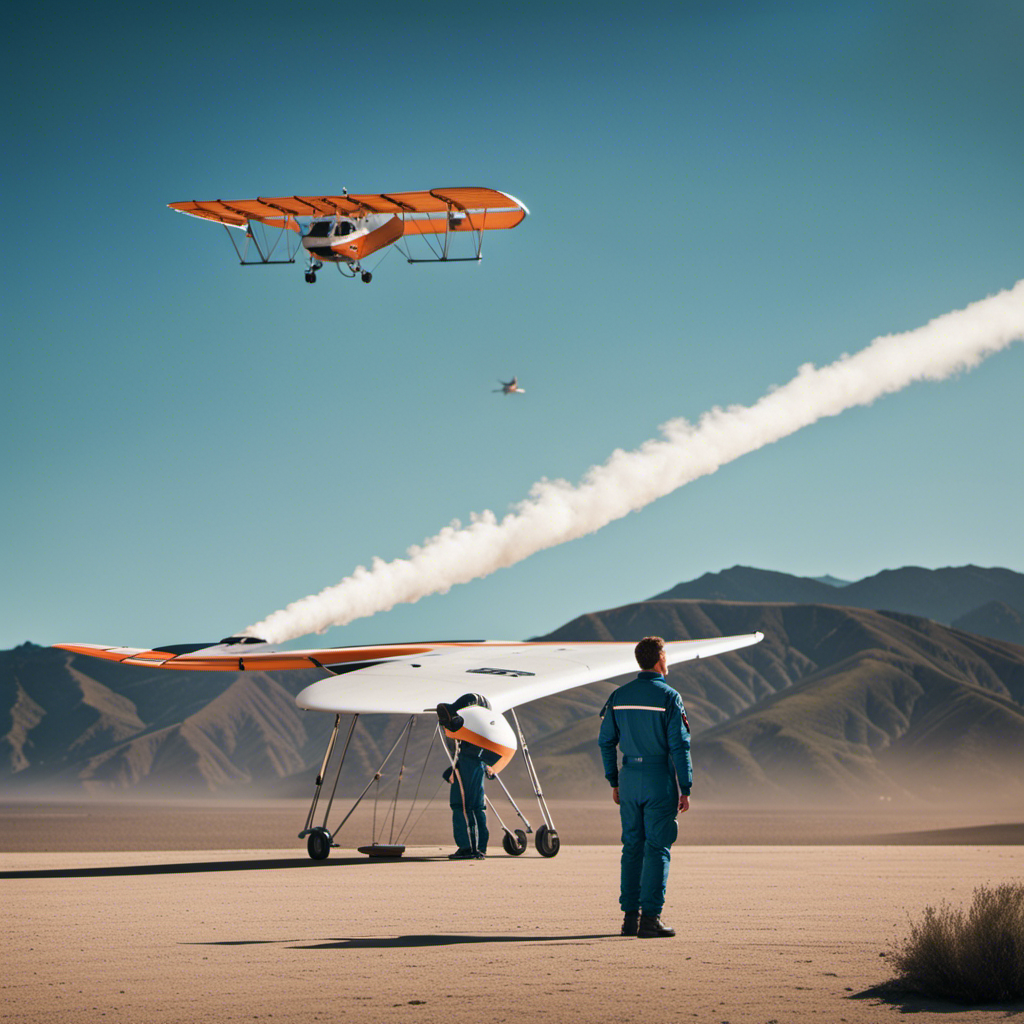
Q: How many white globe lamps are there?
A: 0